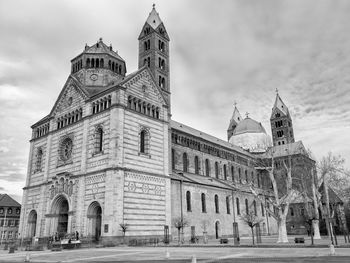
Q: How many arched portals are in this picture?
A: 3